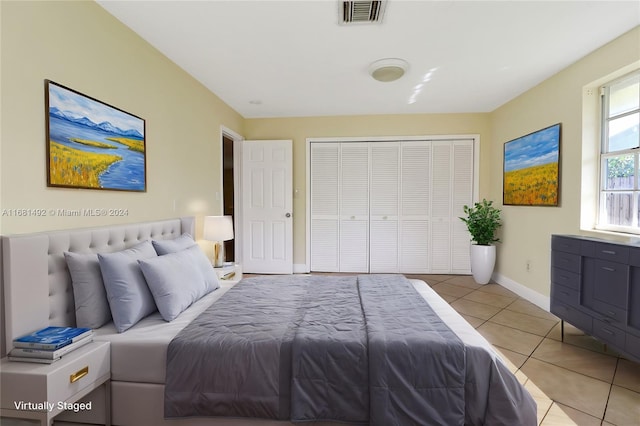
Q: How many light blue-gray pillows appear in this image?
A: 4